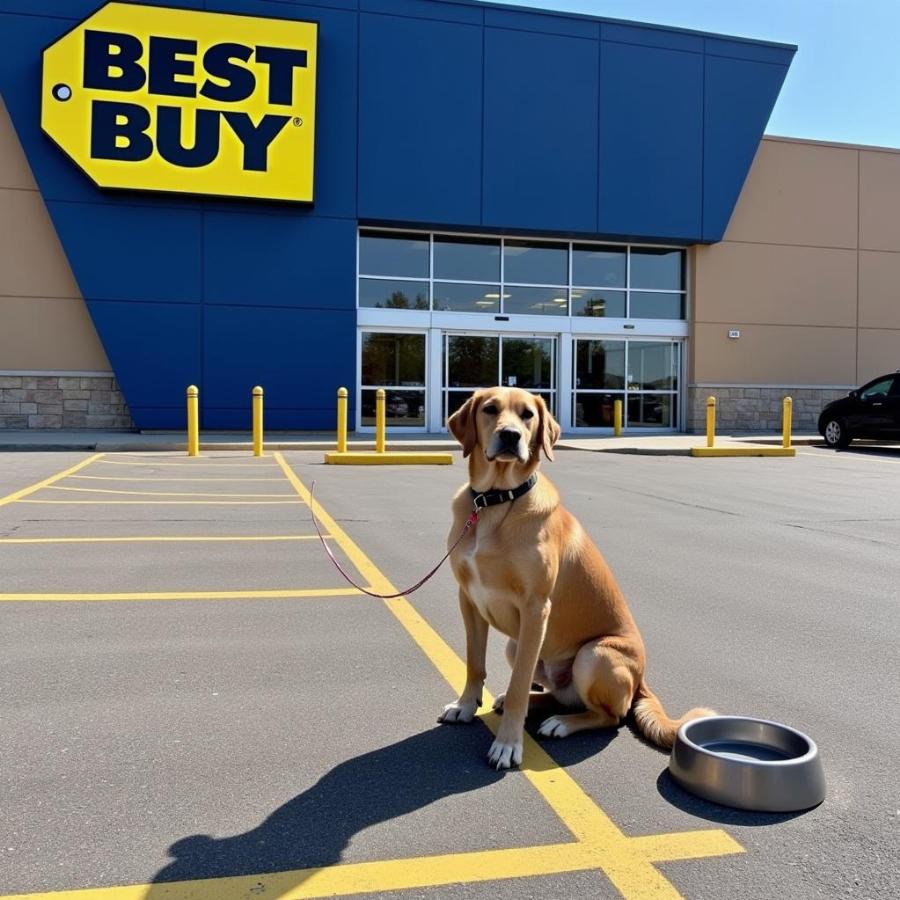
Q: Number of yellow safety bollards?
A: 7